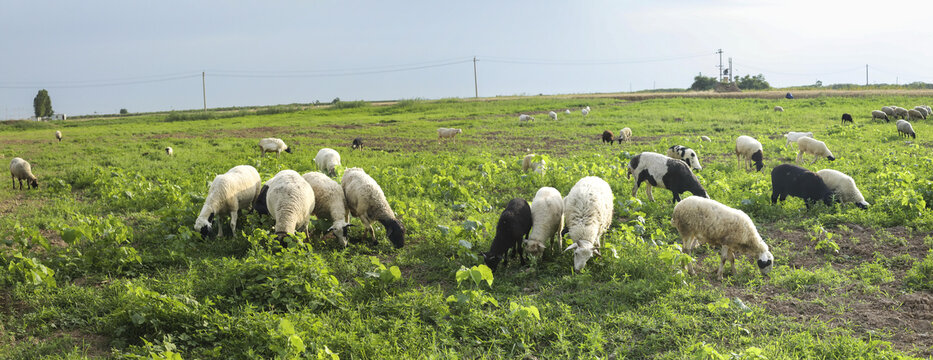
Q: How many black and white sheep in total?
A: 2